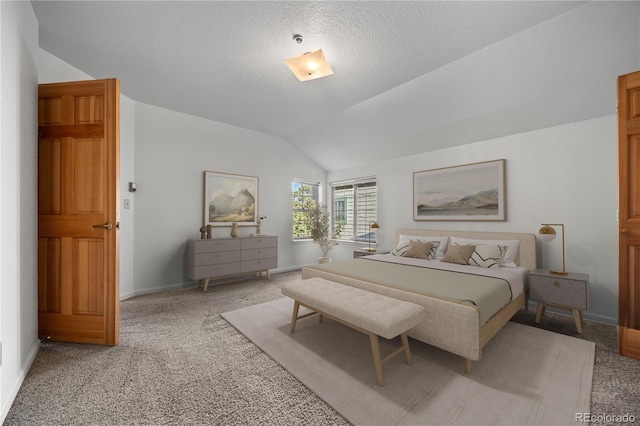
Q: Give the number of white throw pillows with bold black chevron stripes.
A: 2